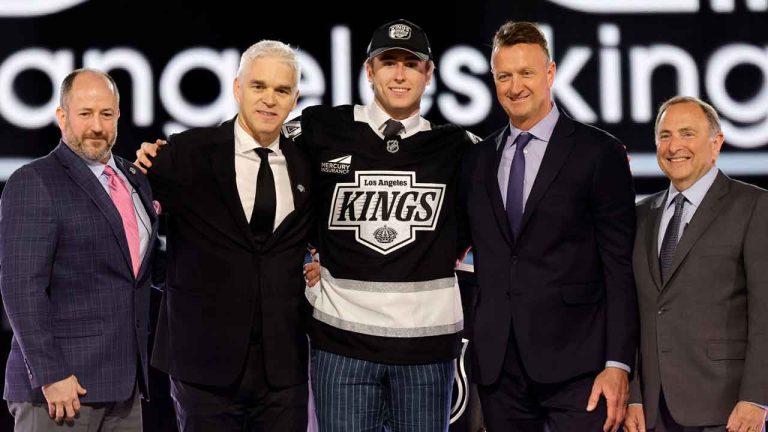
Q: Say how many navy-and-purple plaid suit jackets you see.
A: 1